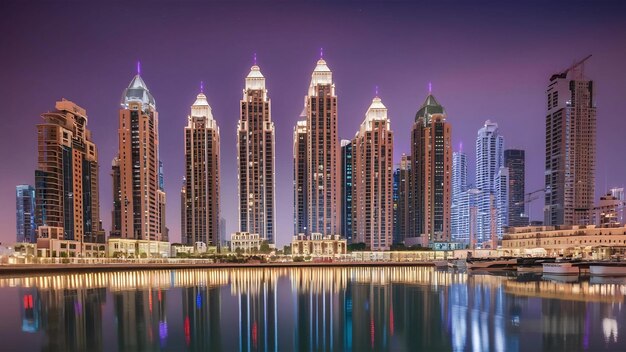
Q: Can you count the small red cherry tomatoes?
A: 0